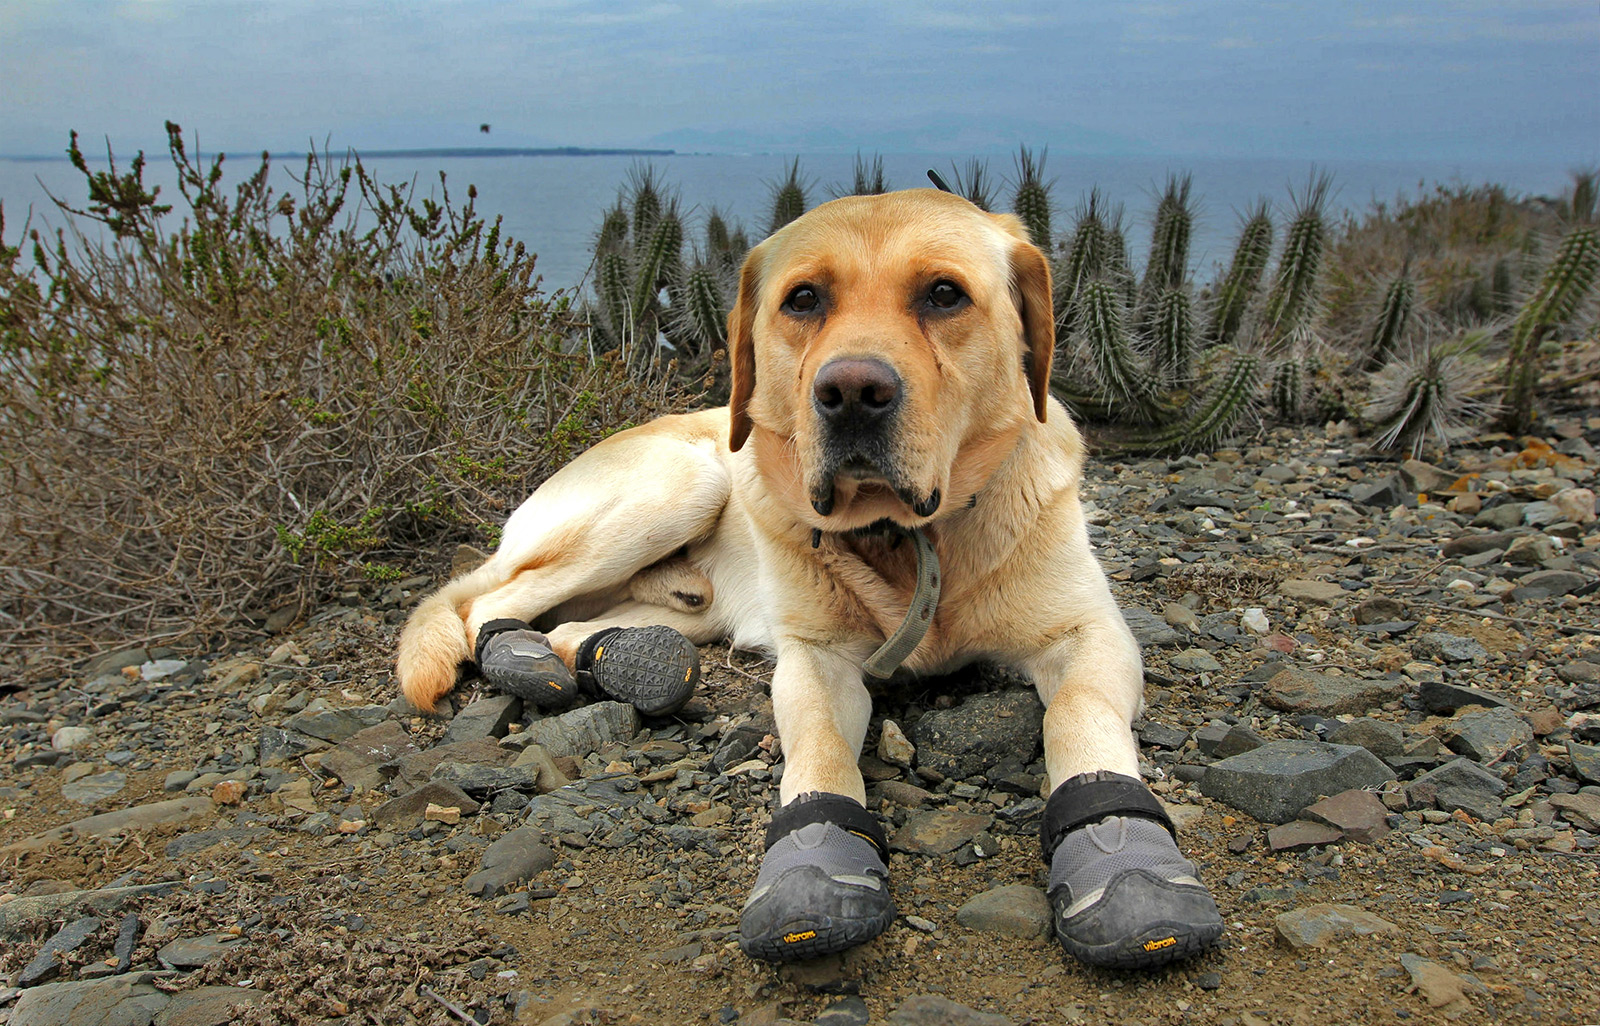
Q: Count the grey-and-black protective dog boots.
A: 4